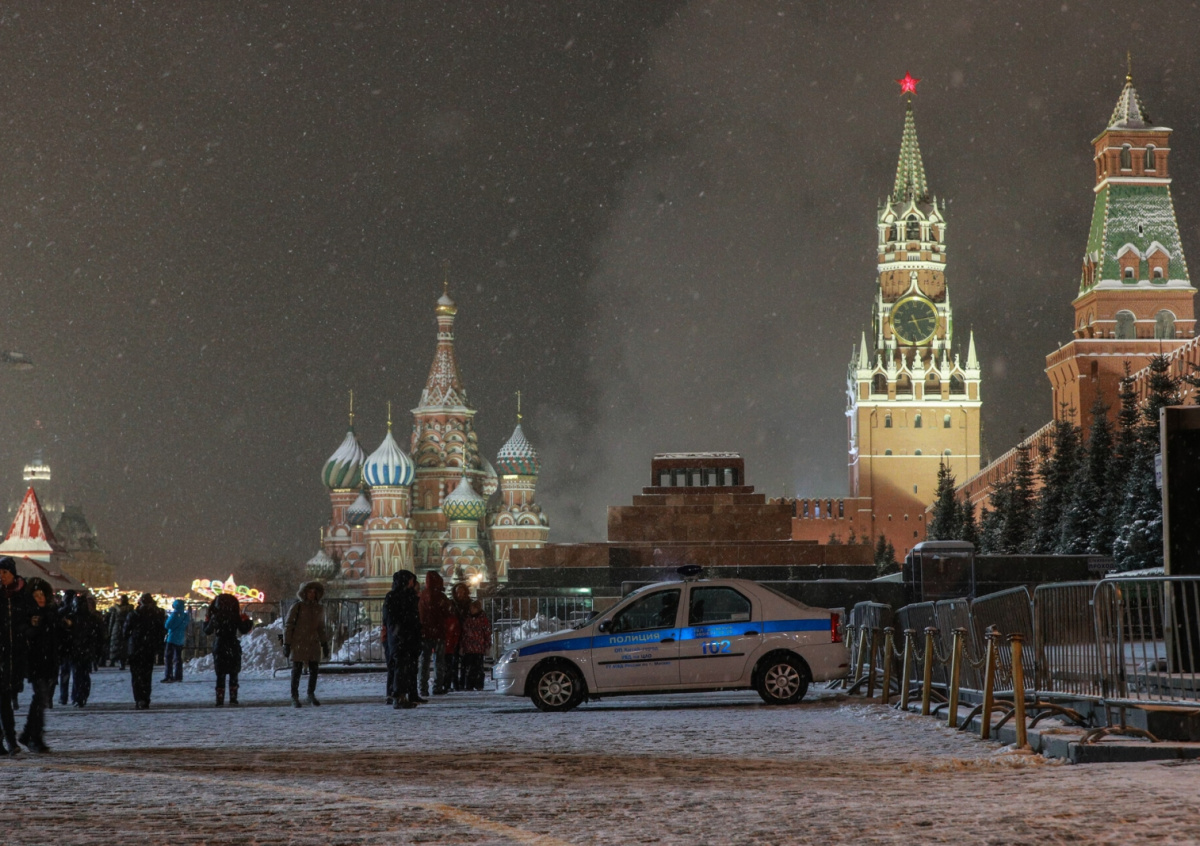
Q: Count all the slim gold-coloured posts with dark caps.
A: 9